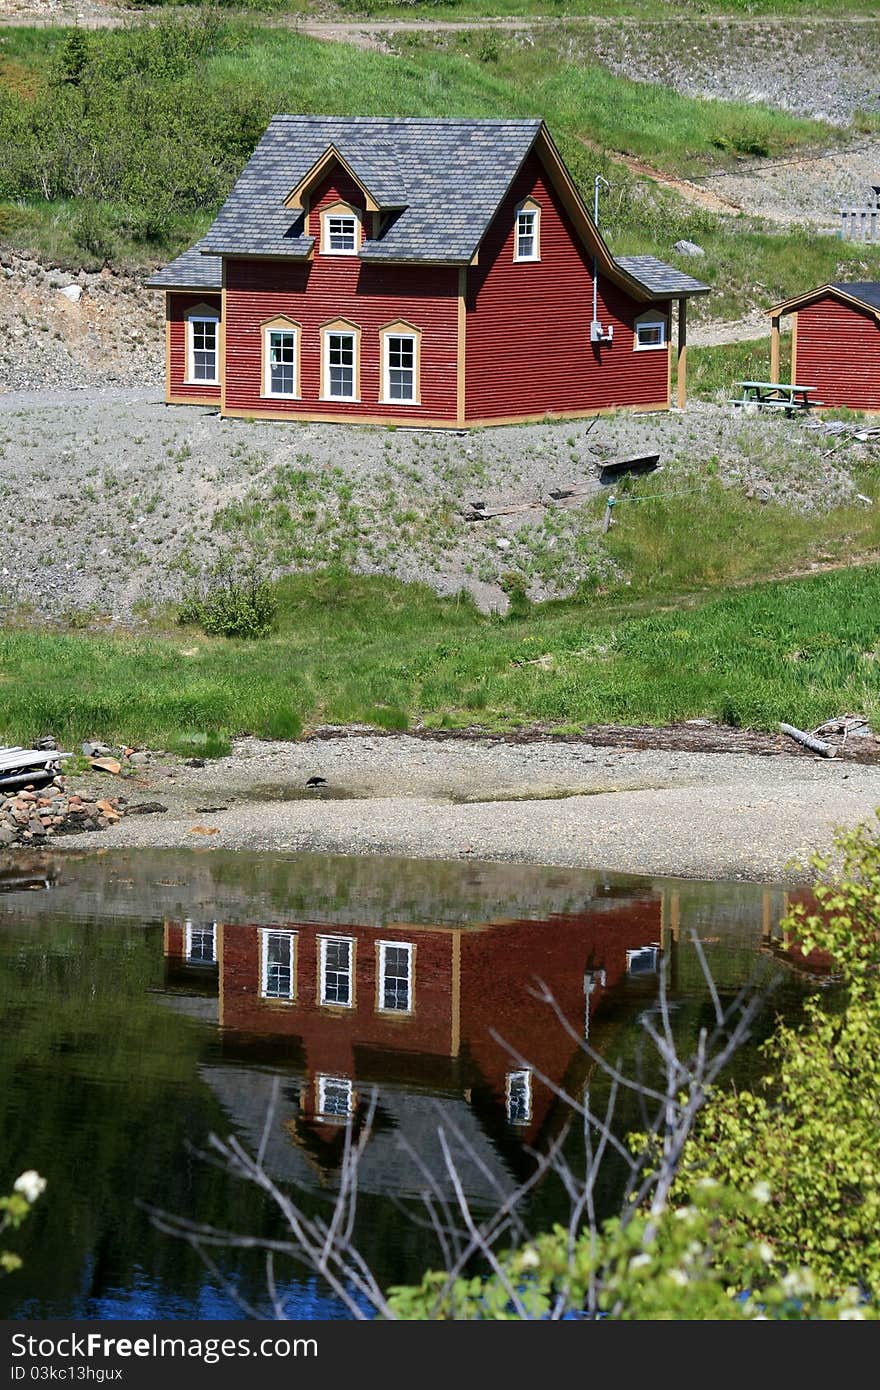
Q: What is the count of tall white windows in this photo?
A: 4